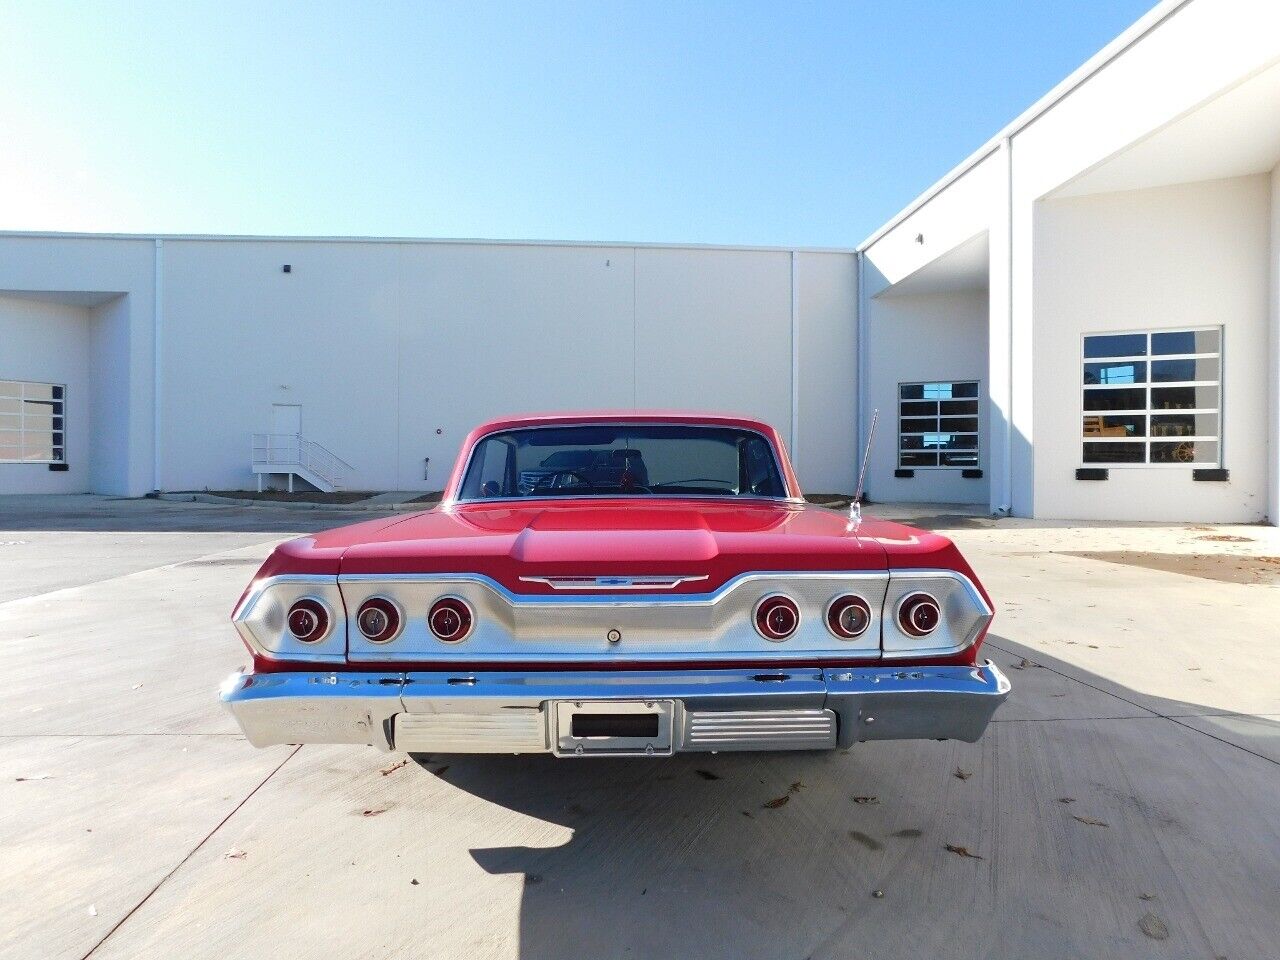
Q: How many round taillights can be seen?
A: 6